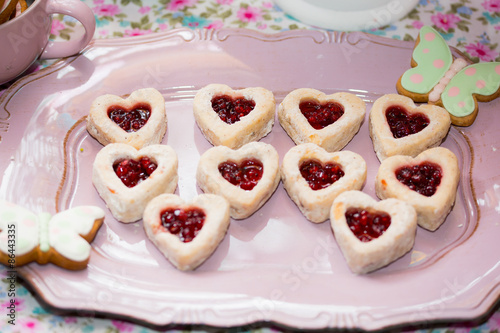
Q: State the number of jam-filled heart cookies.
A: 10